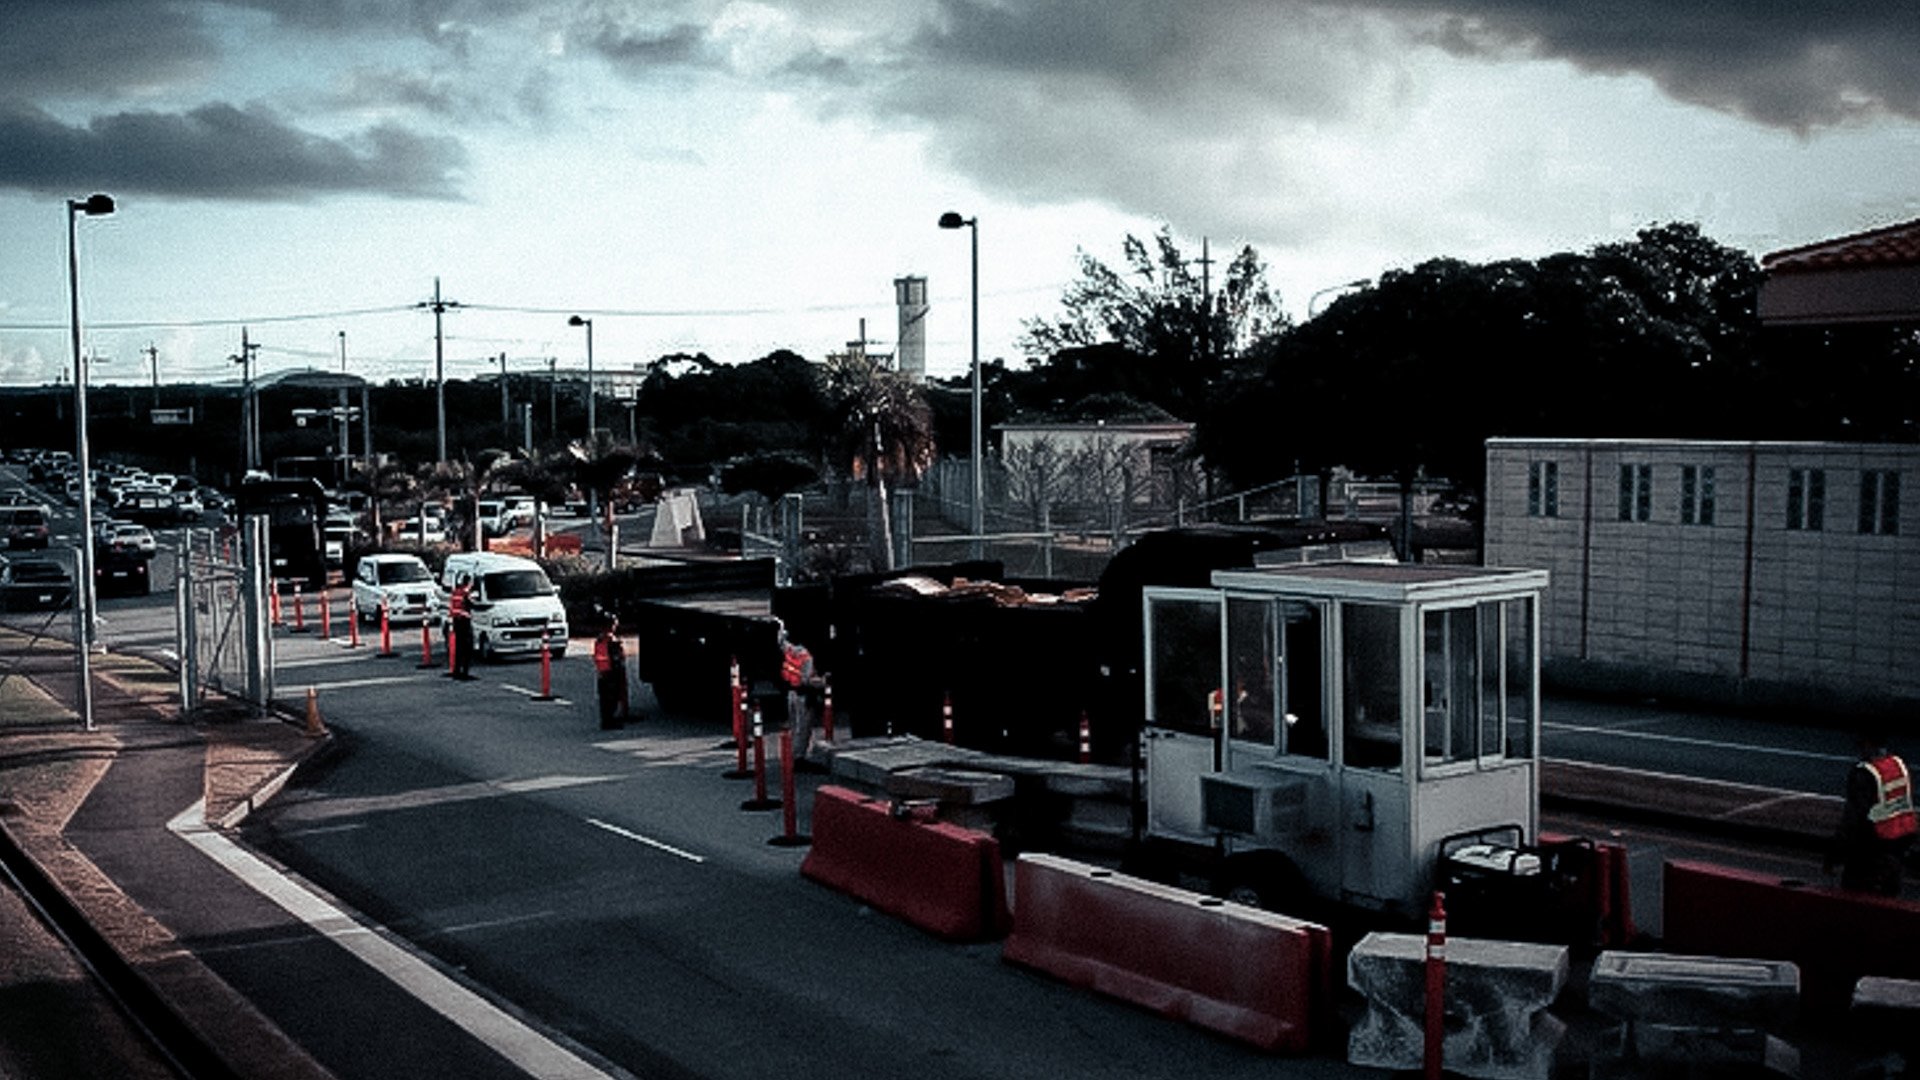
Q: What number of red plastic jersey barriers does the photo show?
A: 4